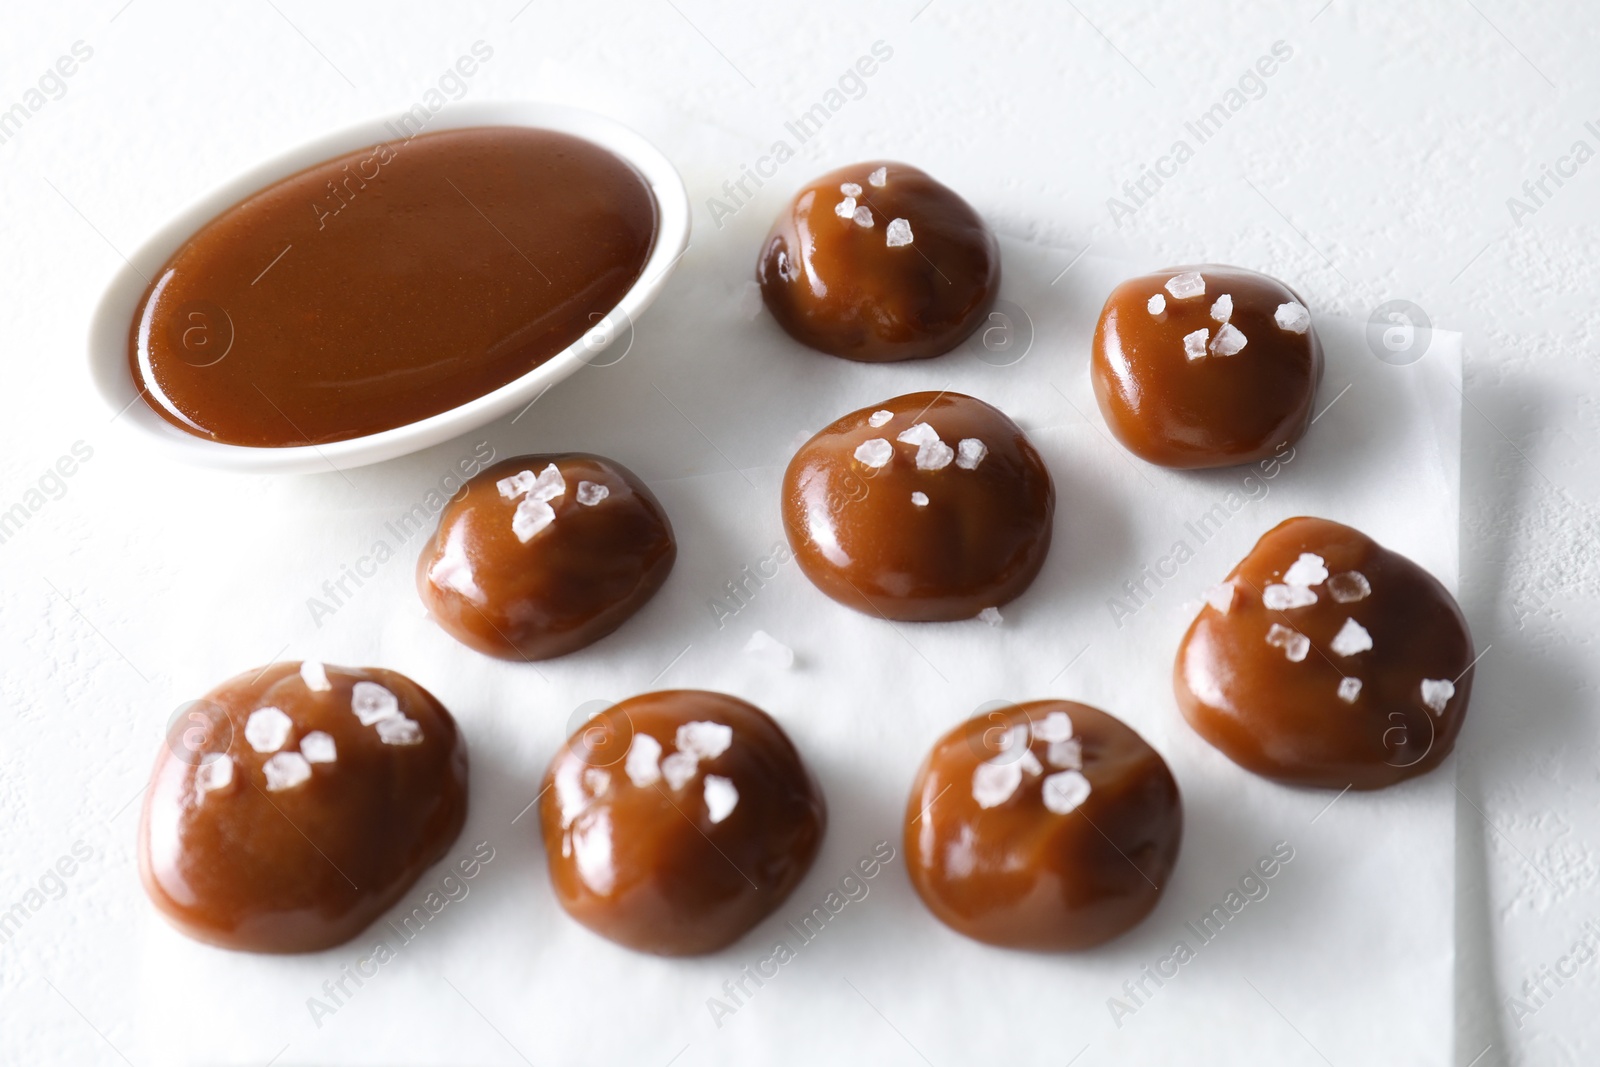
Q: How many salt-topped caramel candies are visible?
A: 8